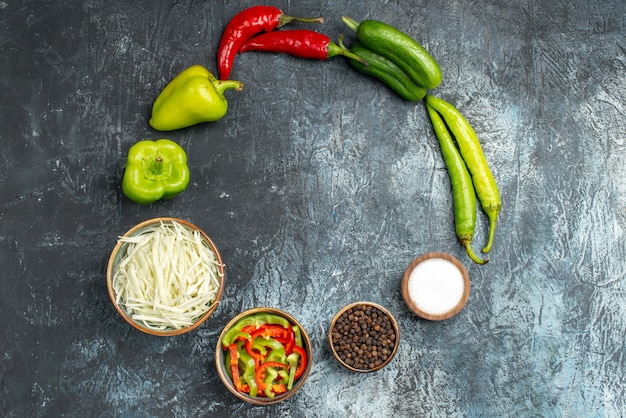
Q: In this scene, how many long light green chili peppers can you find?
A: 2